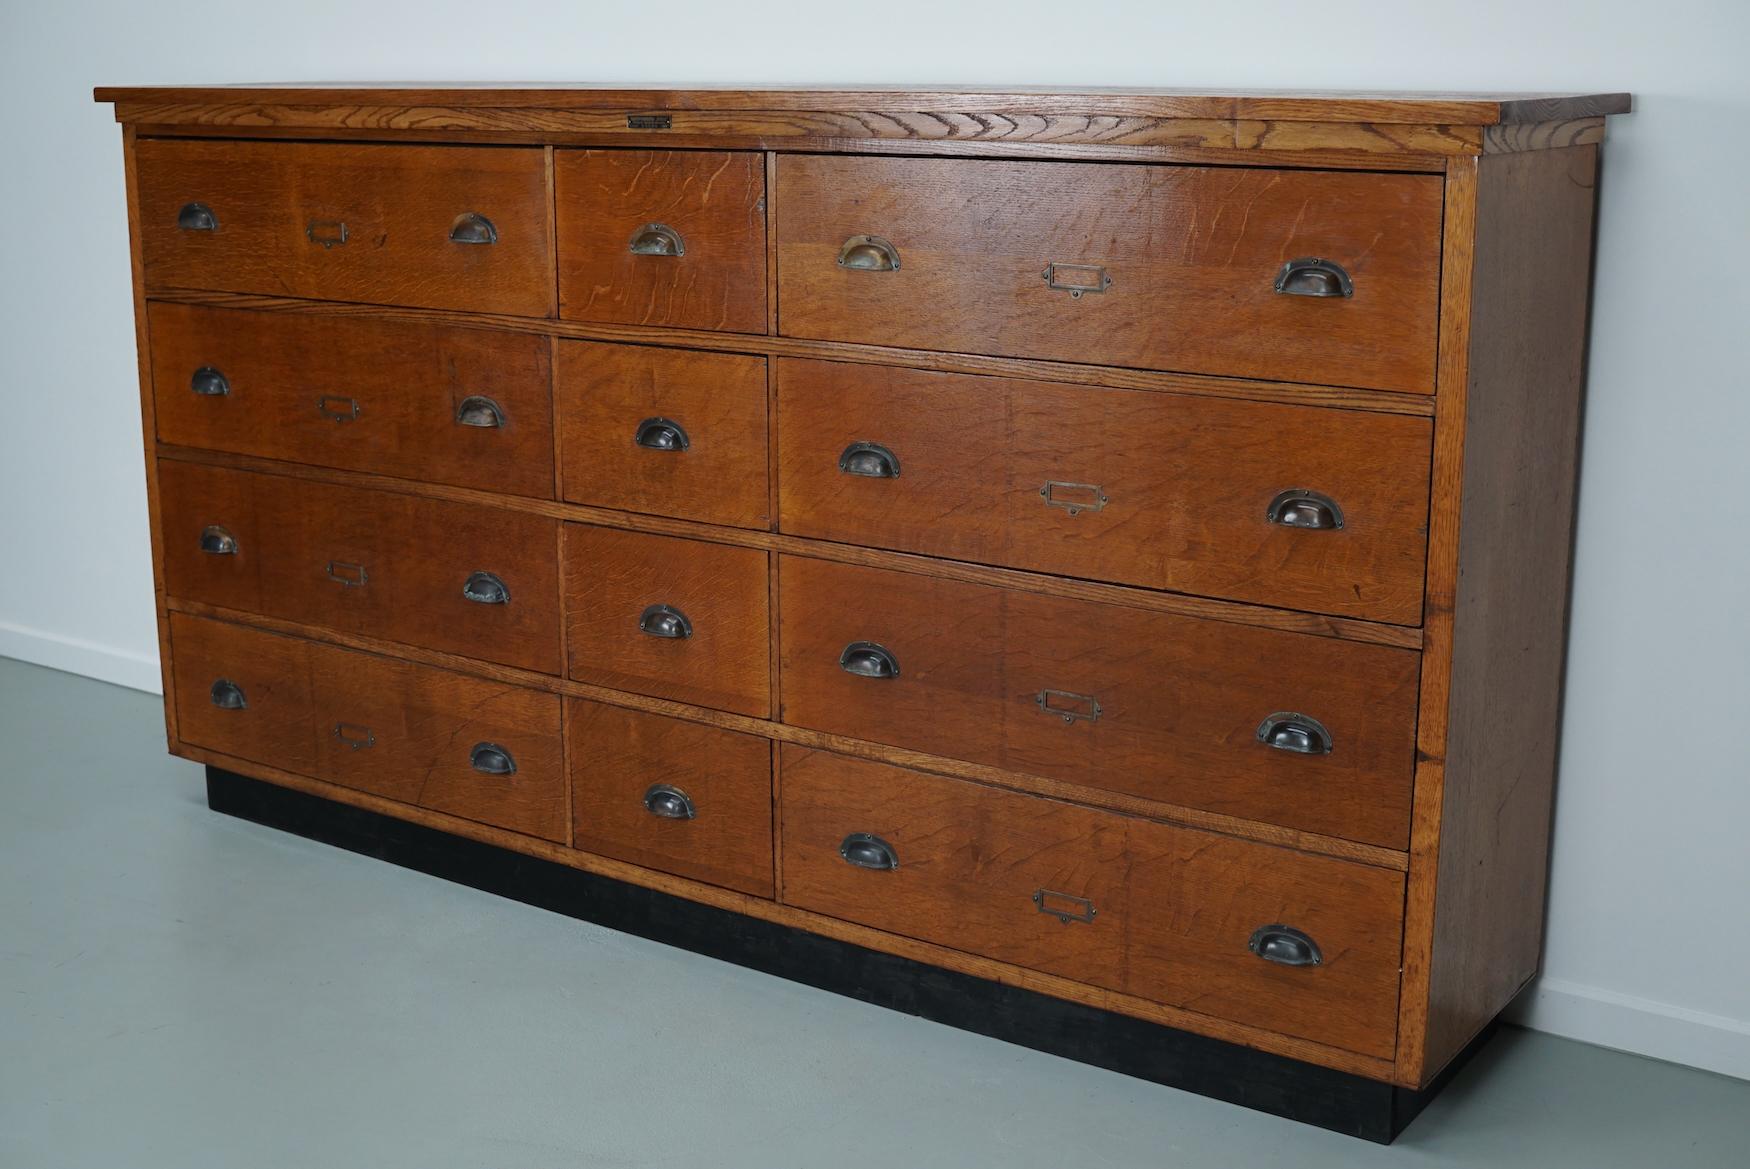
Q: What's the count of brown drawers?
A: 12